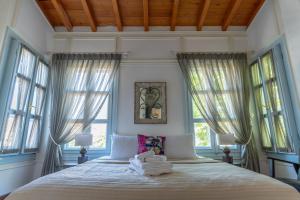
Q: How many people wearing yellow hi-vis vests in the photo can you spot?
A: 0